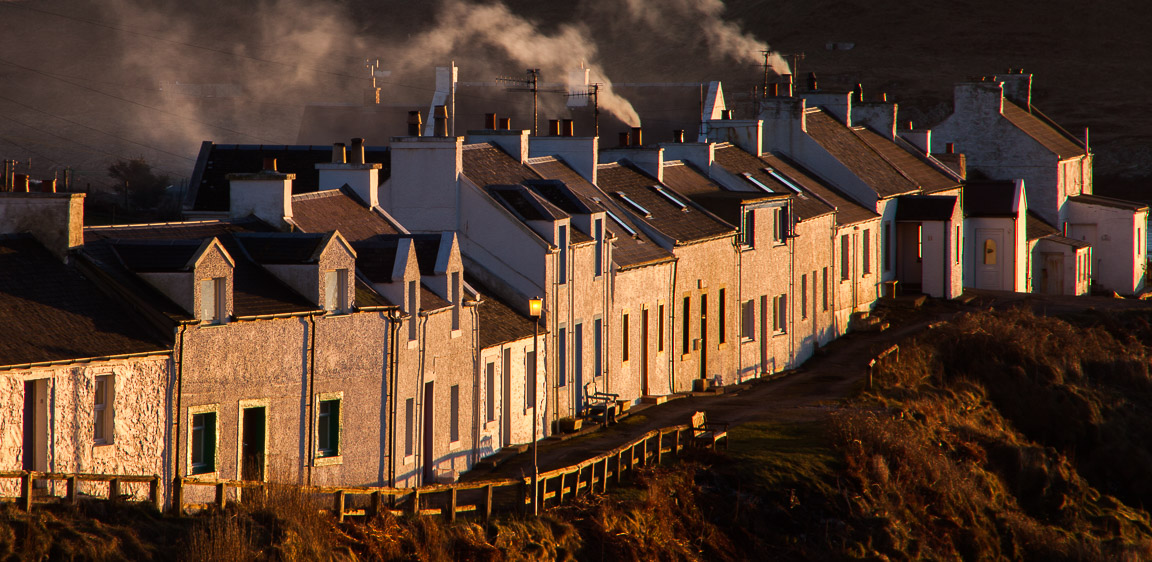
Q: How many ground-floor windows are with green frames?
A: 2